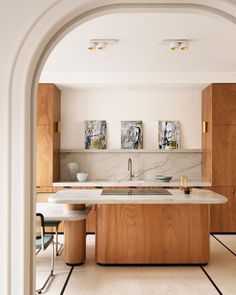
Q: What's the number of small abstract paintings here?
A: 3